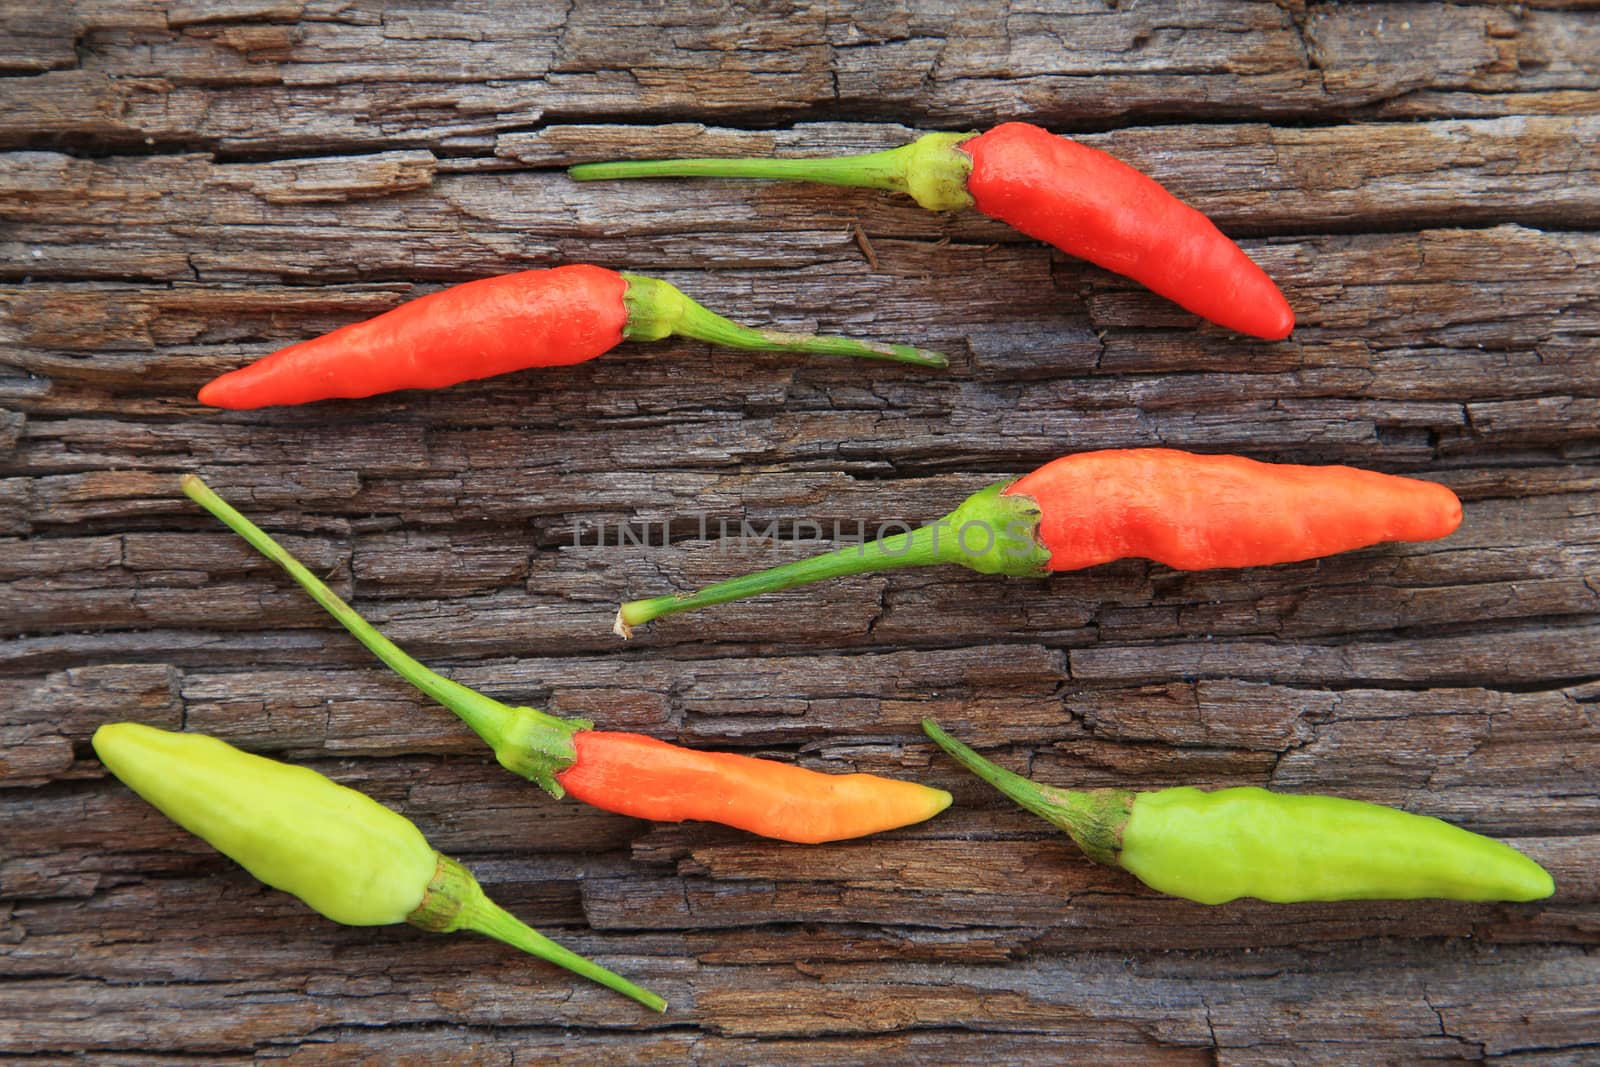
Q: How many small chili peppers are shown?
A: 6